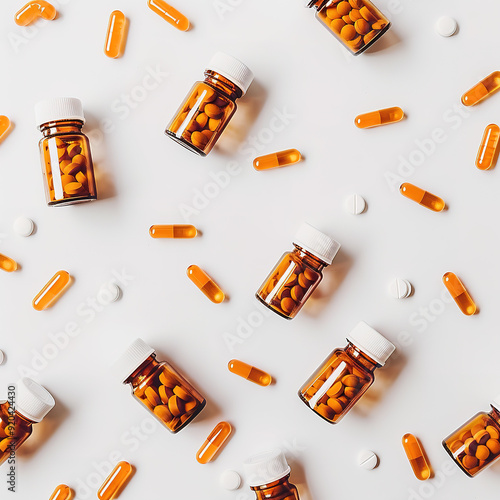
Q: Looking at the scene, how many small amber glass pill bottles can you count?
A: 9